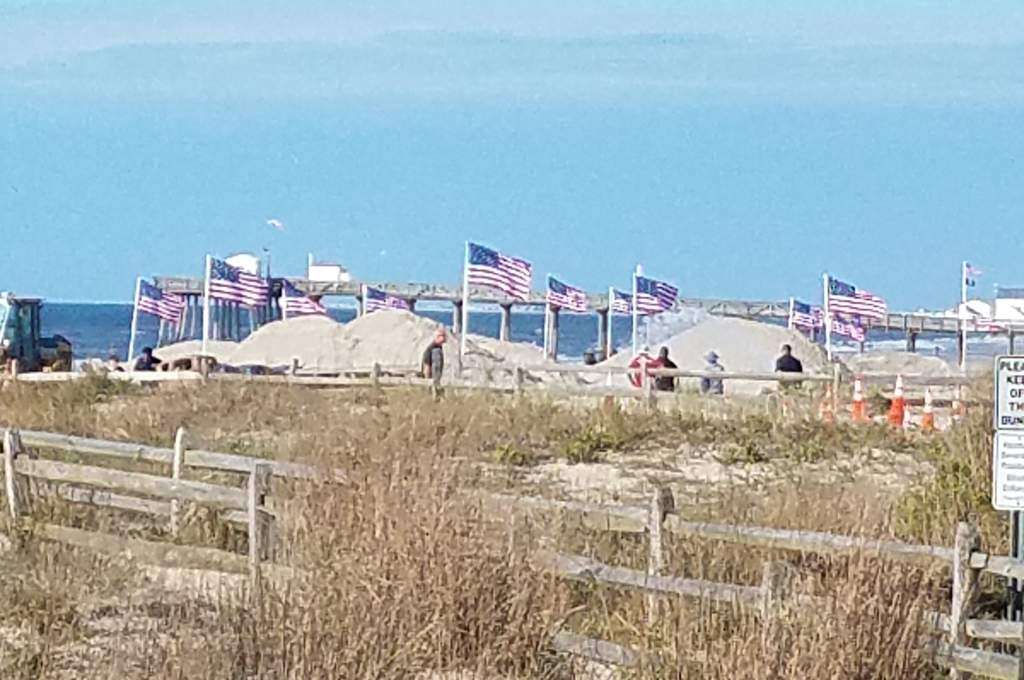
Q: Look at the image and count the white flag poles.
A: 11